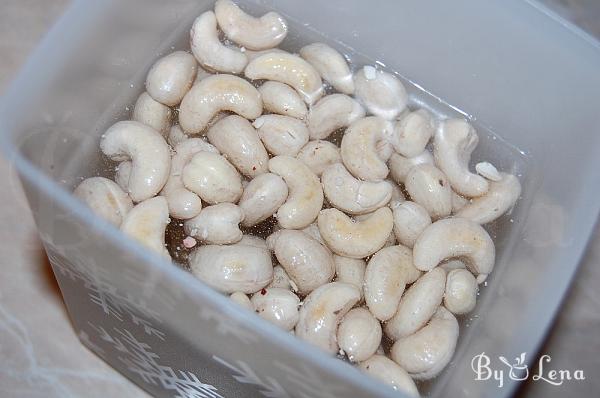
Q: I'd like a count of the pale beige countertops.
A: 1